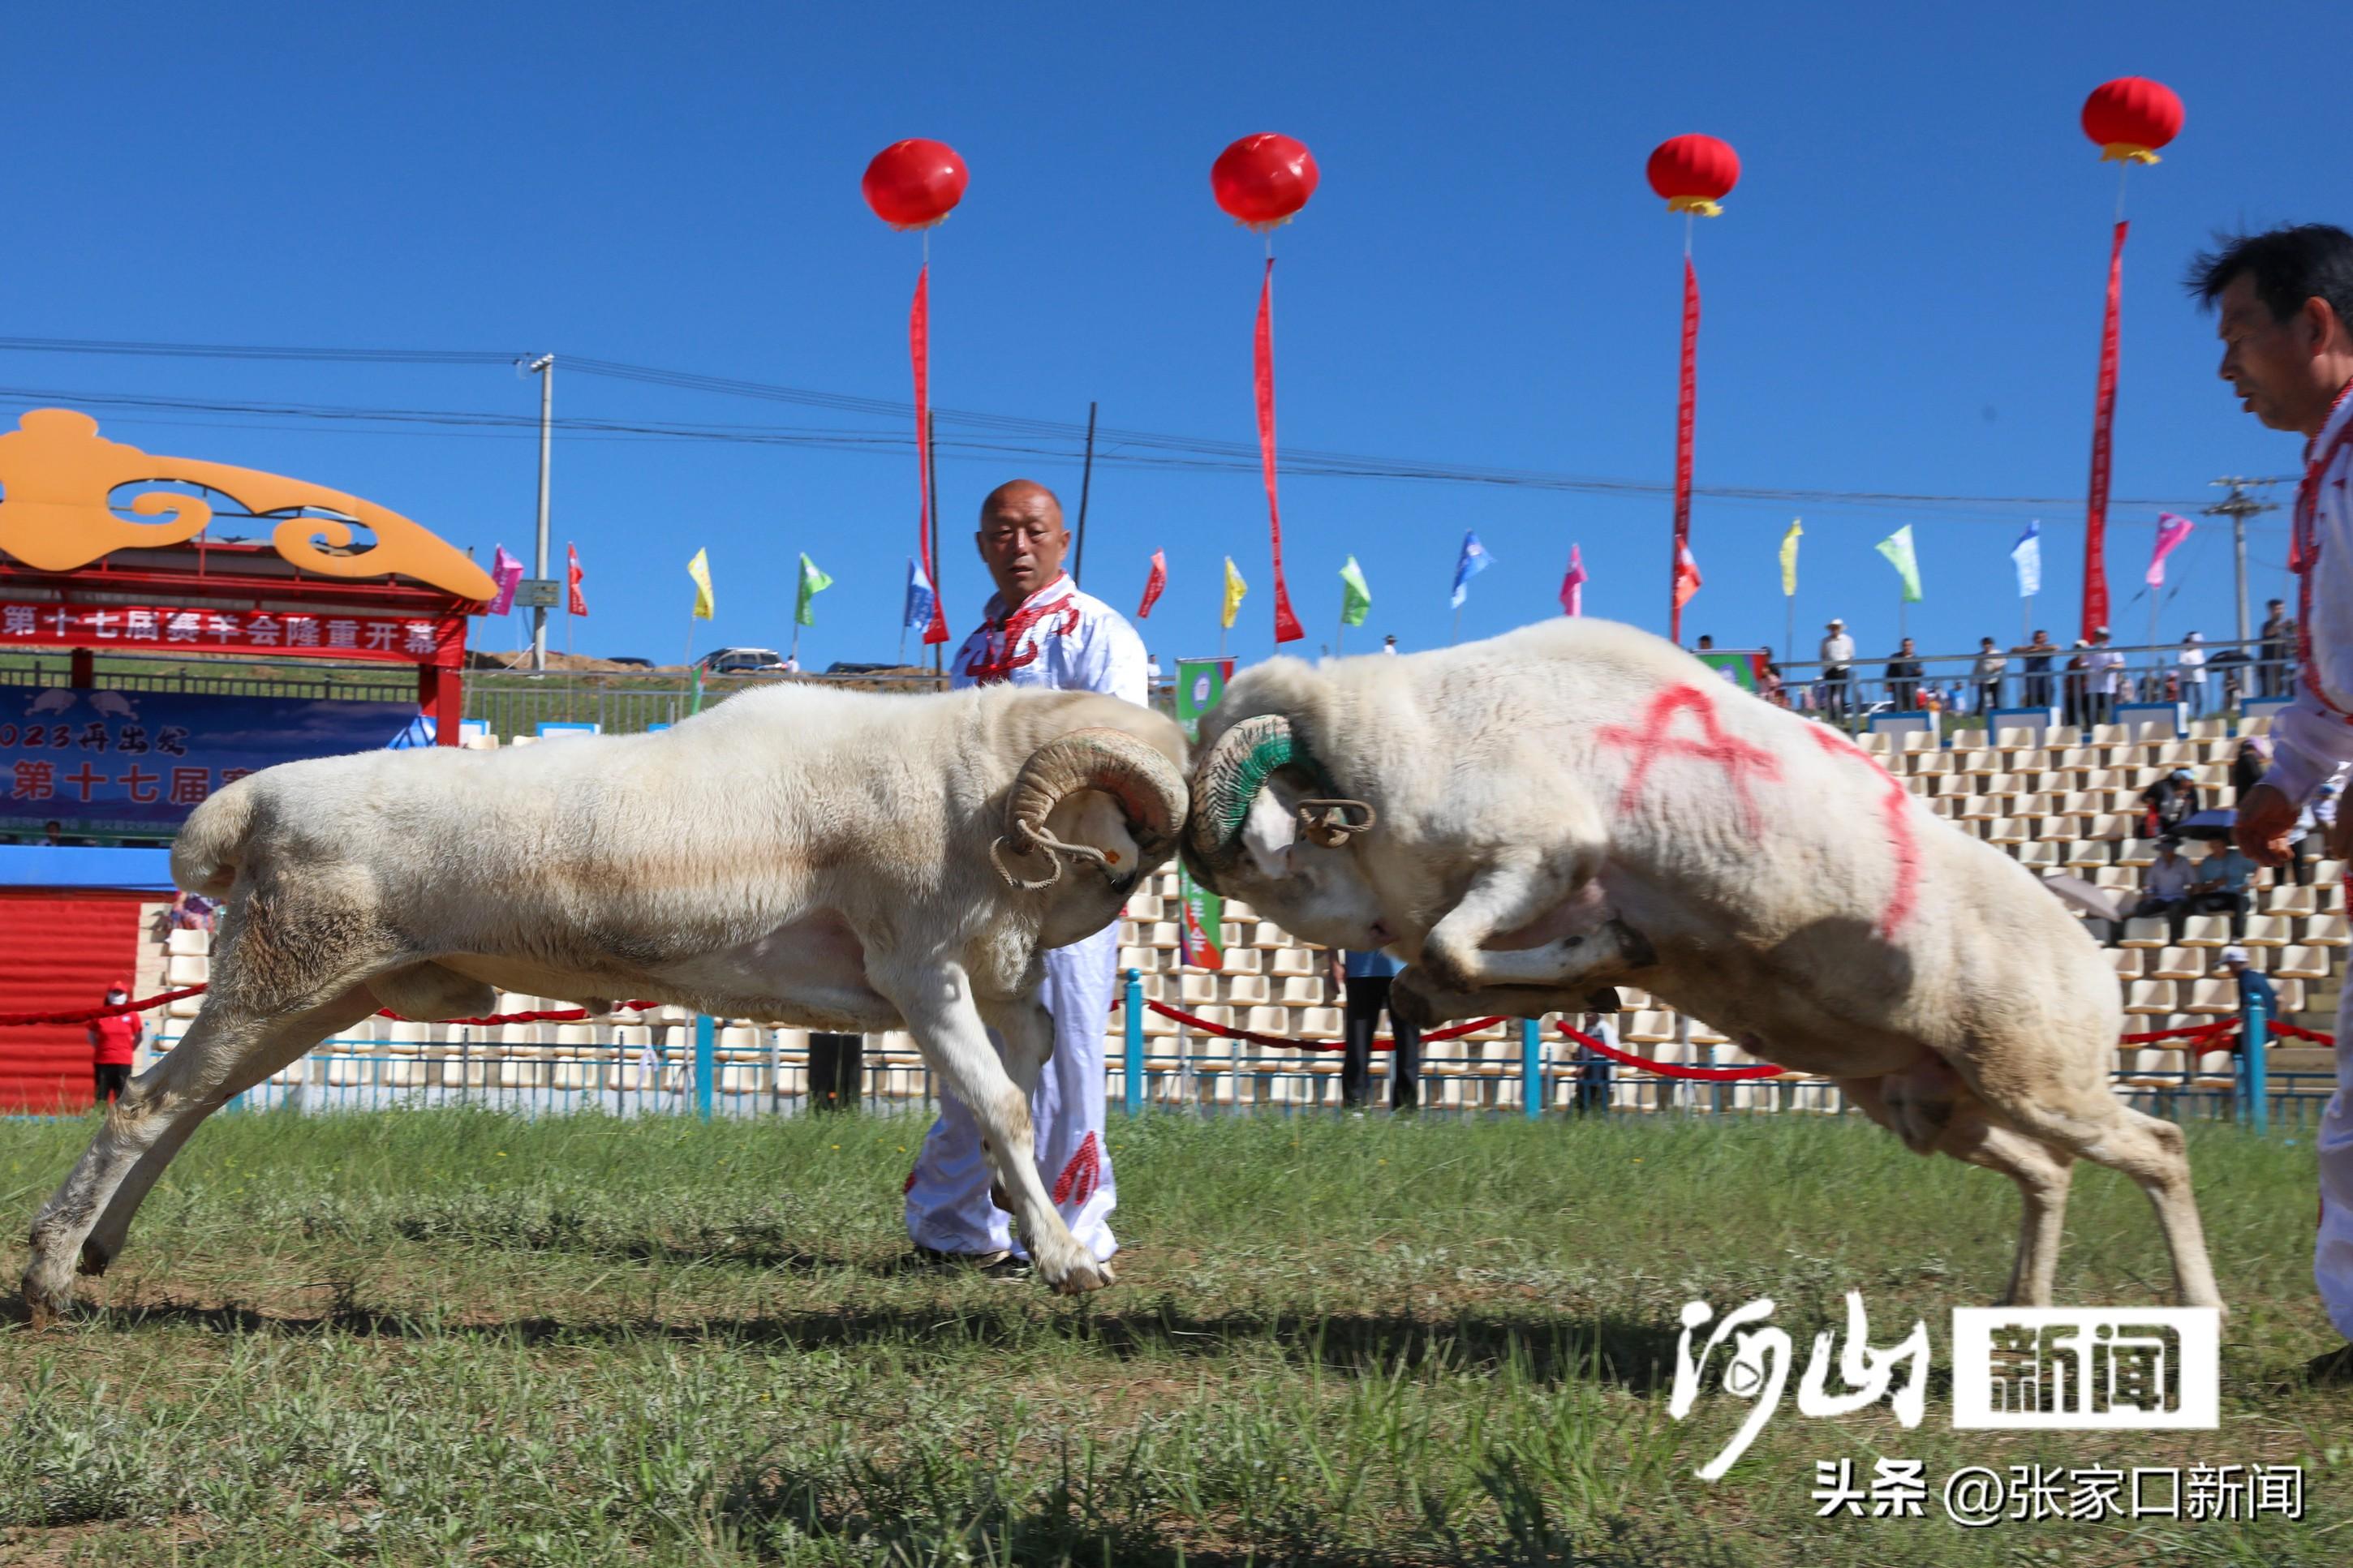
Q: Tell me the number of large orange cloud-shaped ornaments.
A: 1